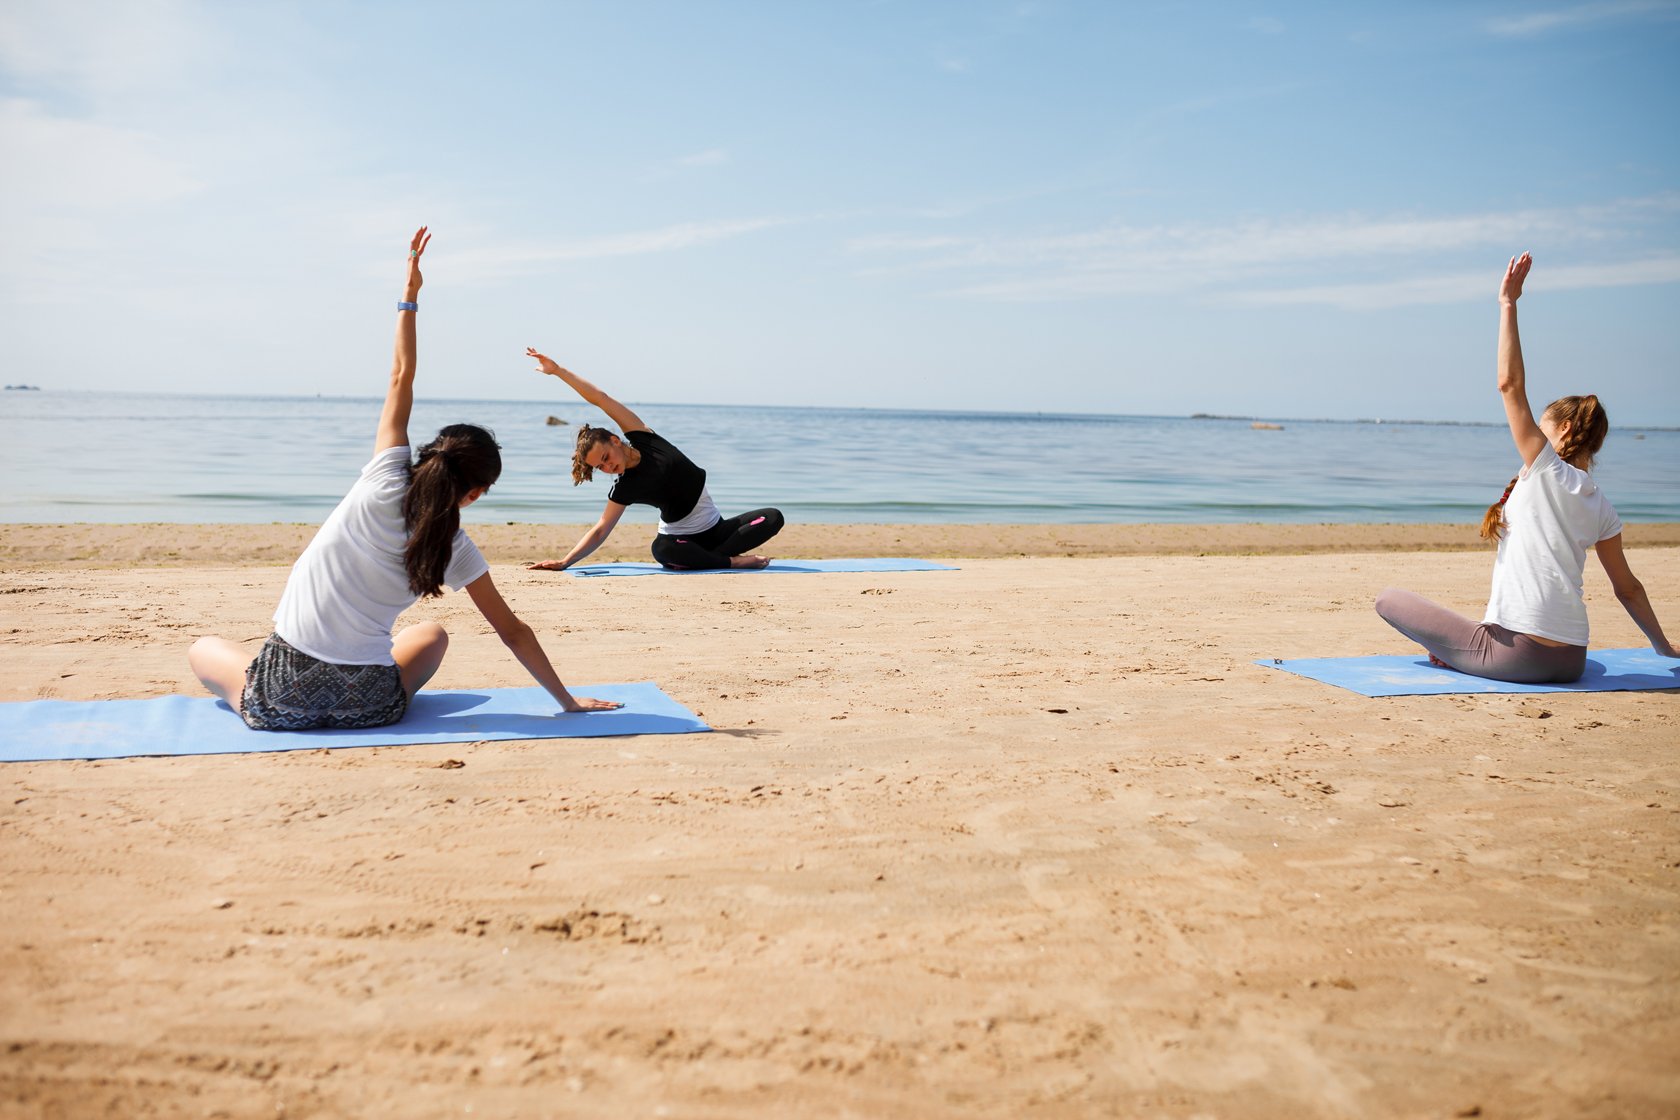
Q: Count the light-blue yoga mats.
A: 3